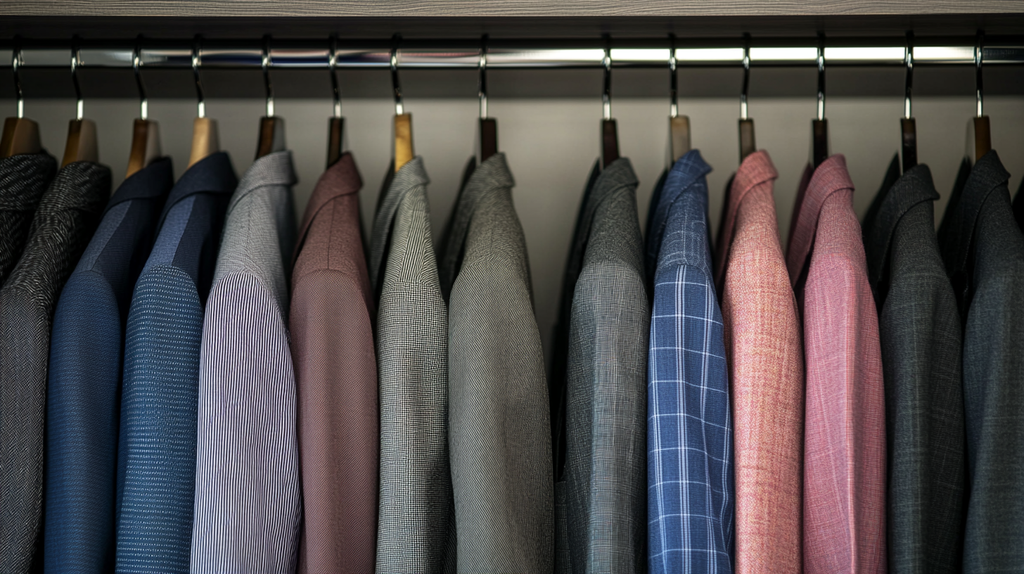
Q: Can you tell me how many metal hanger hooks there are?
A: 14